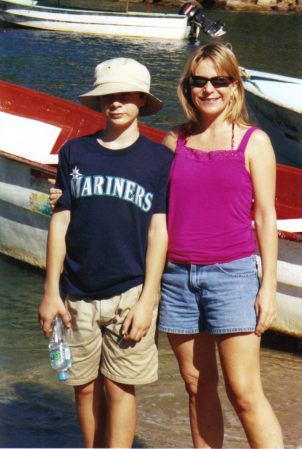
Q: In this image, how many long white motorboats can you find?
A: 1